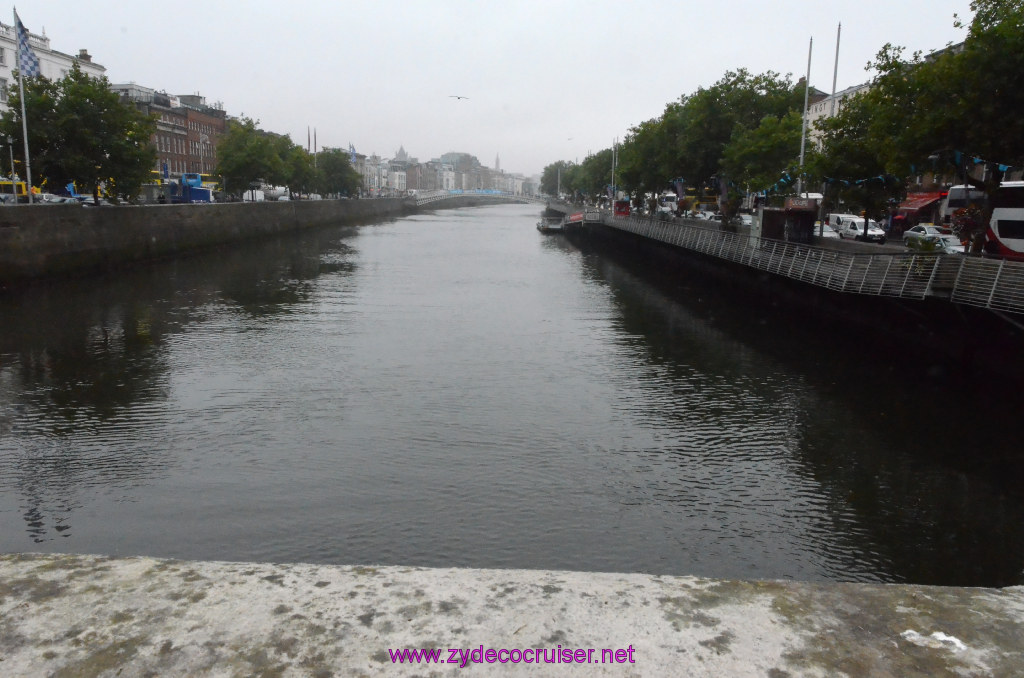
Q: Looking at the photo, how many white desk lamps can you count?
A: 0